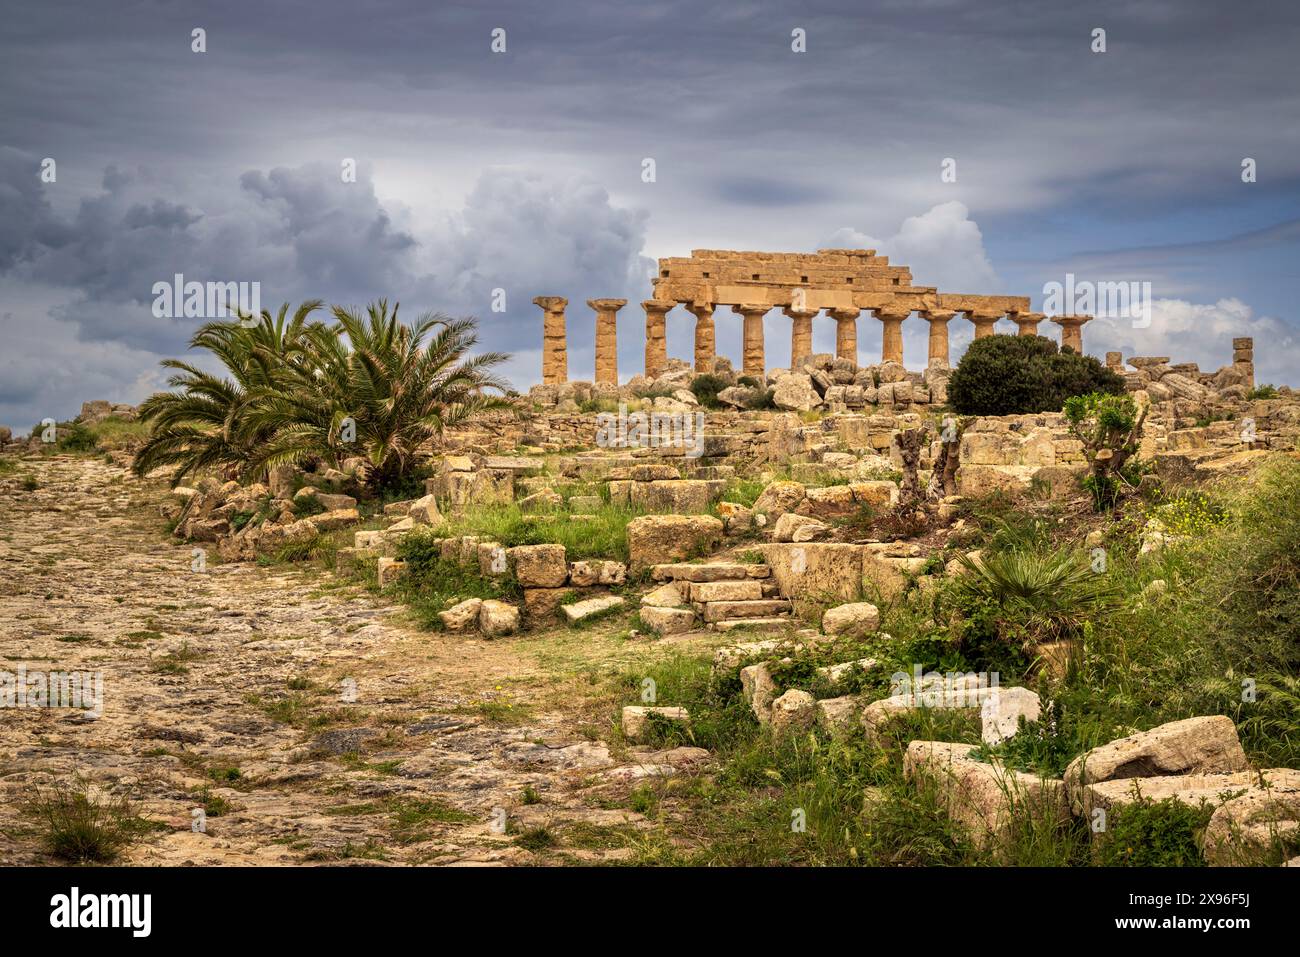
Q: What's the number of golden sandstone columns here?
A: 12